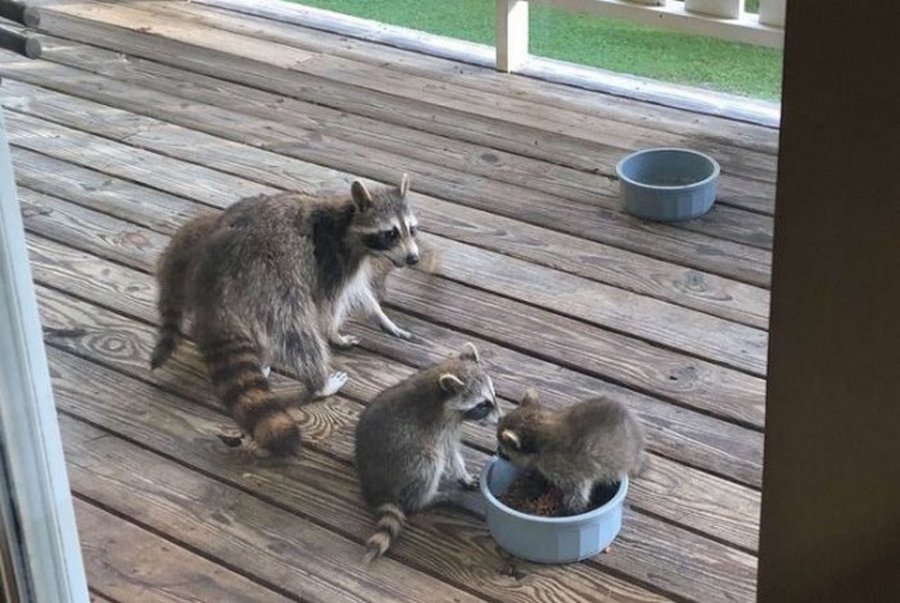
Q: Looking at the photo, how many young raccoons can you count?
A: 2